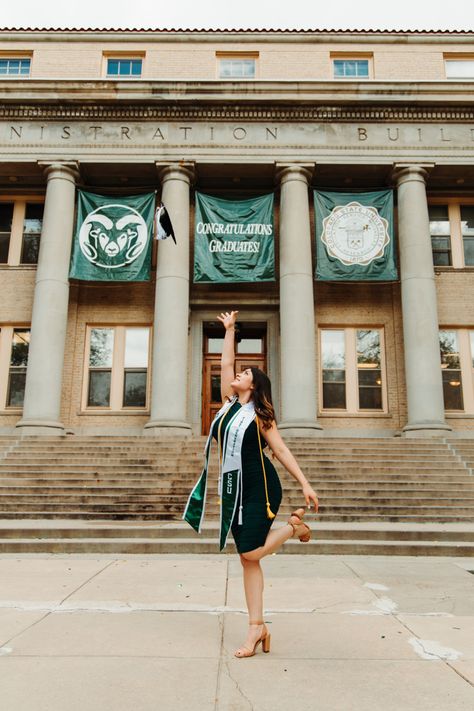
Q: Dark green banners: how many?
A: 3